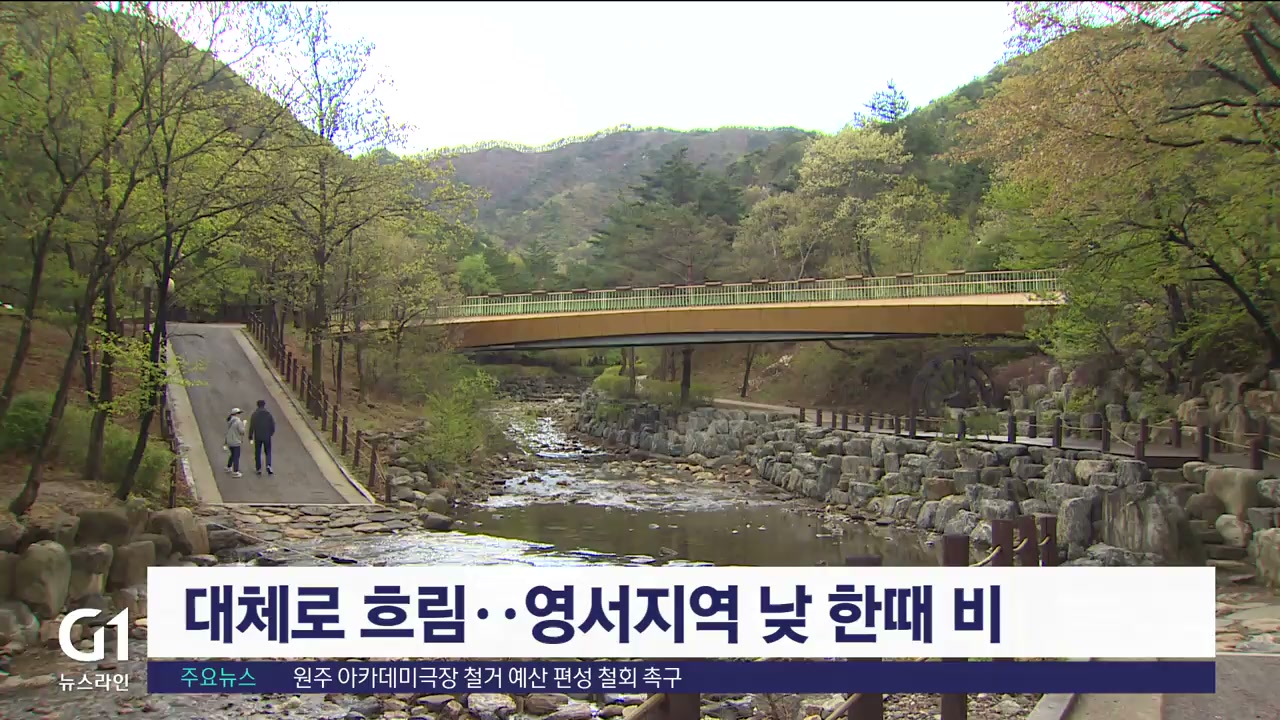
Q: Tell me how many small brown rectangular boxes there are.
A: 11